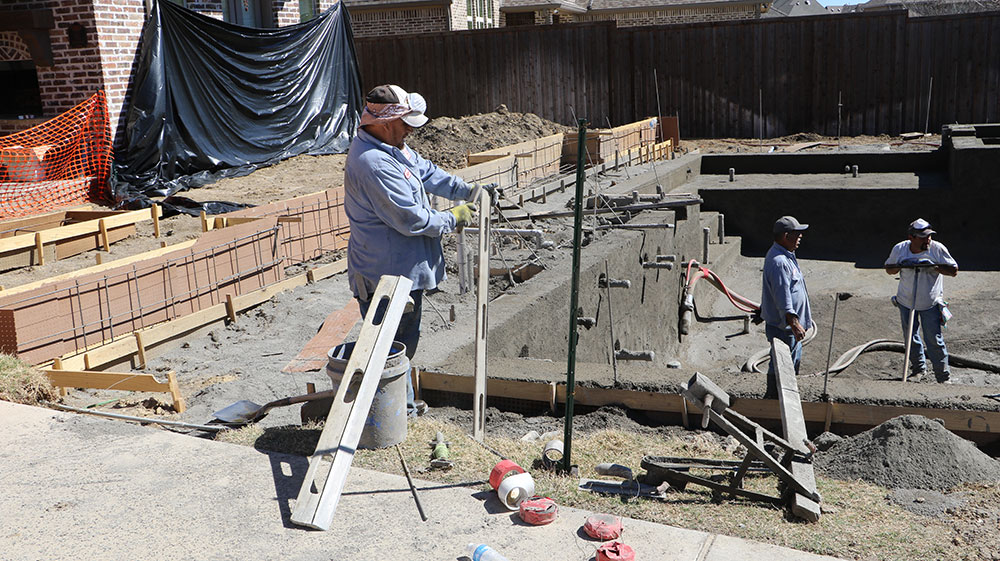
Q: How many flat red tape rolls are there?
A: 3